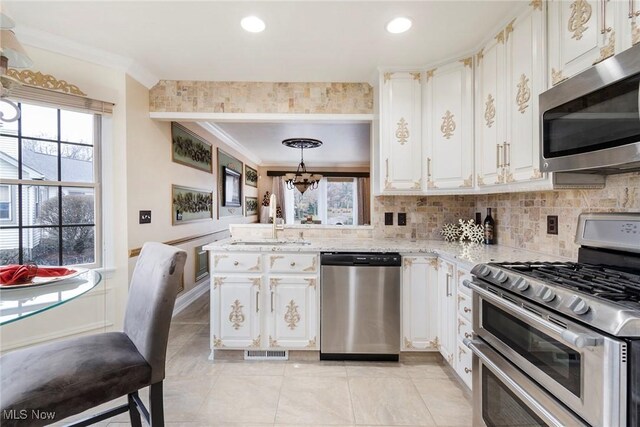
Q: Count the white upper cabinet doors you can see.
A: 6